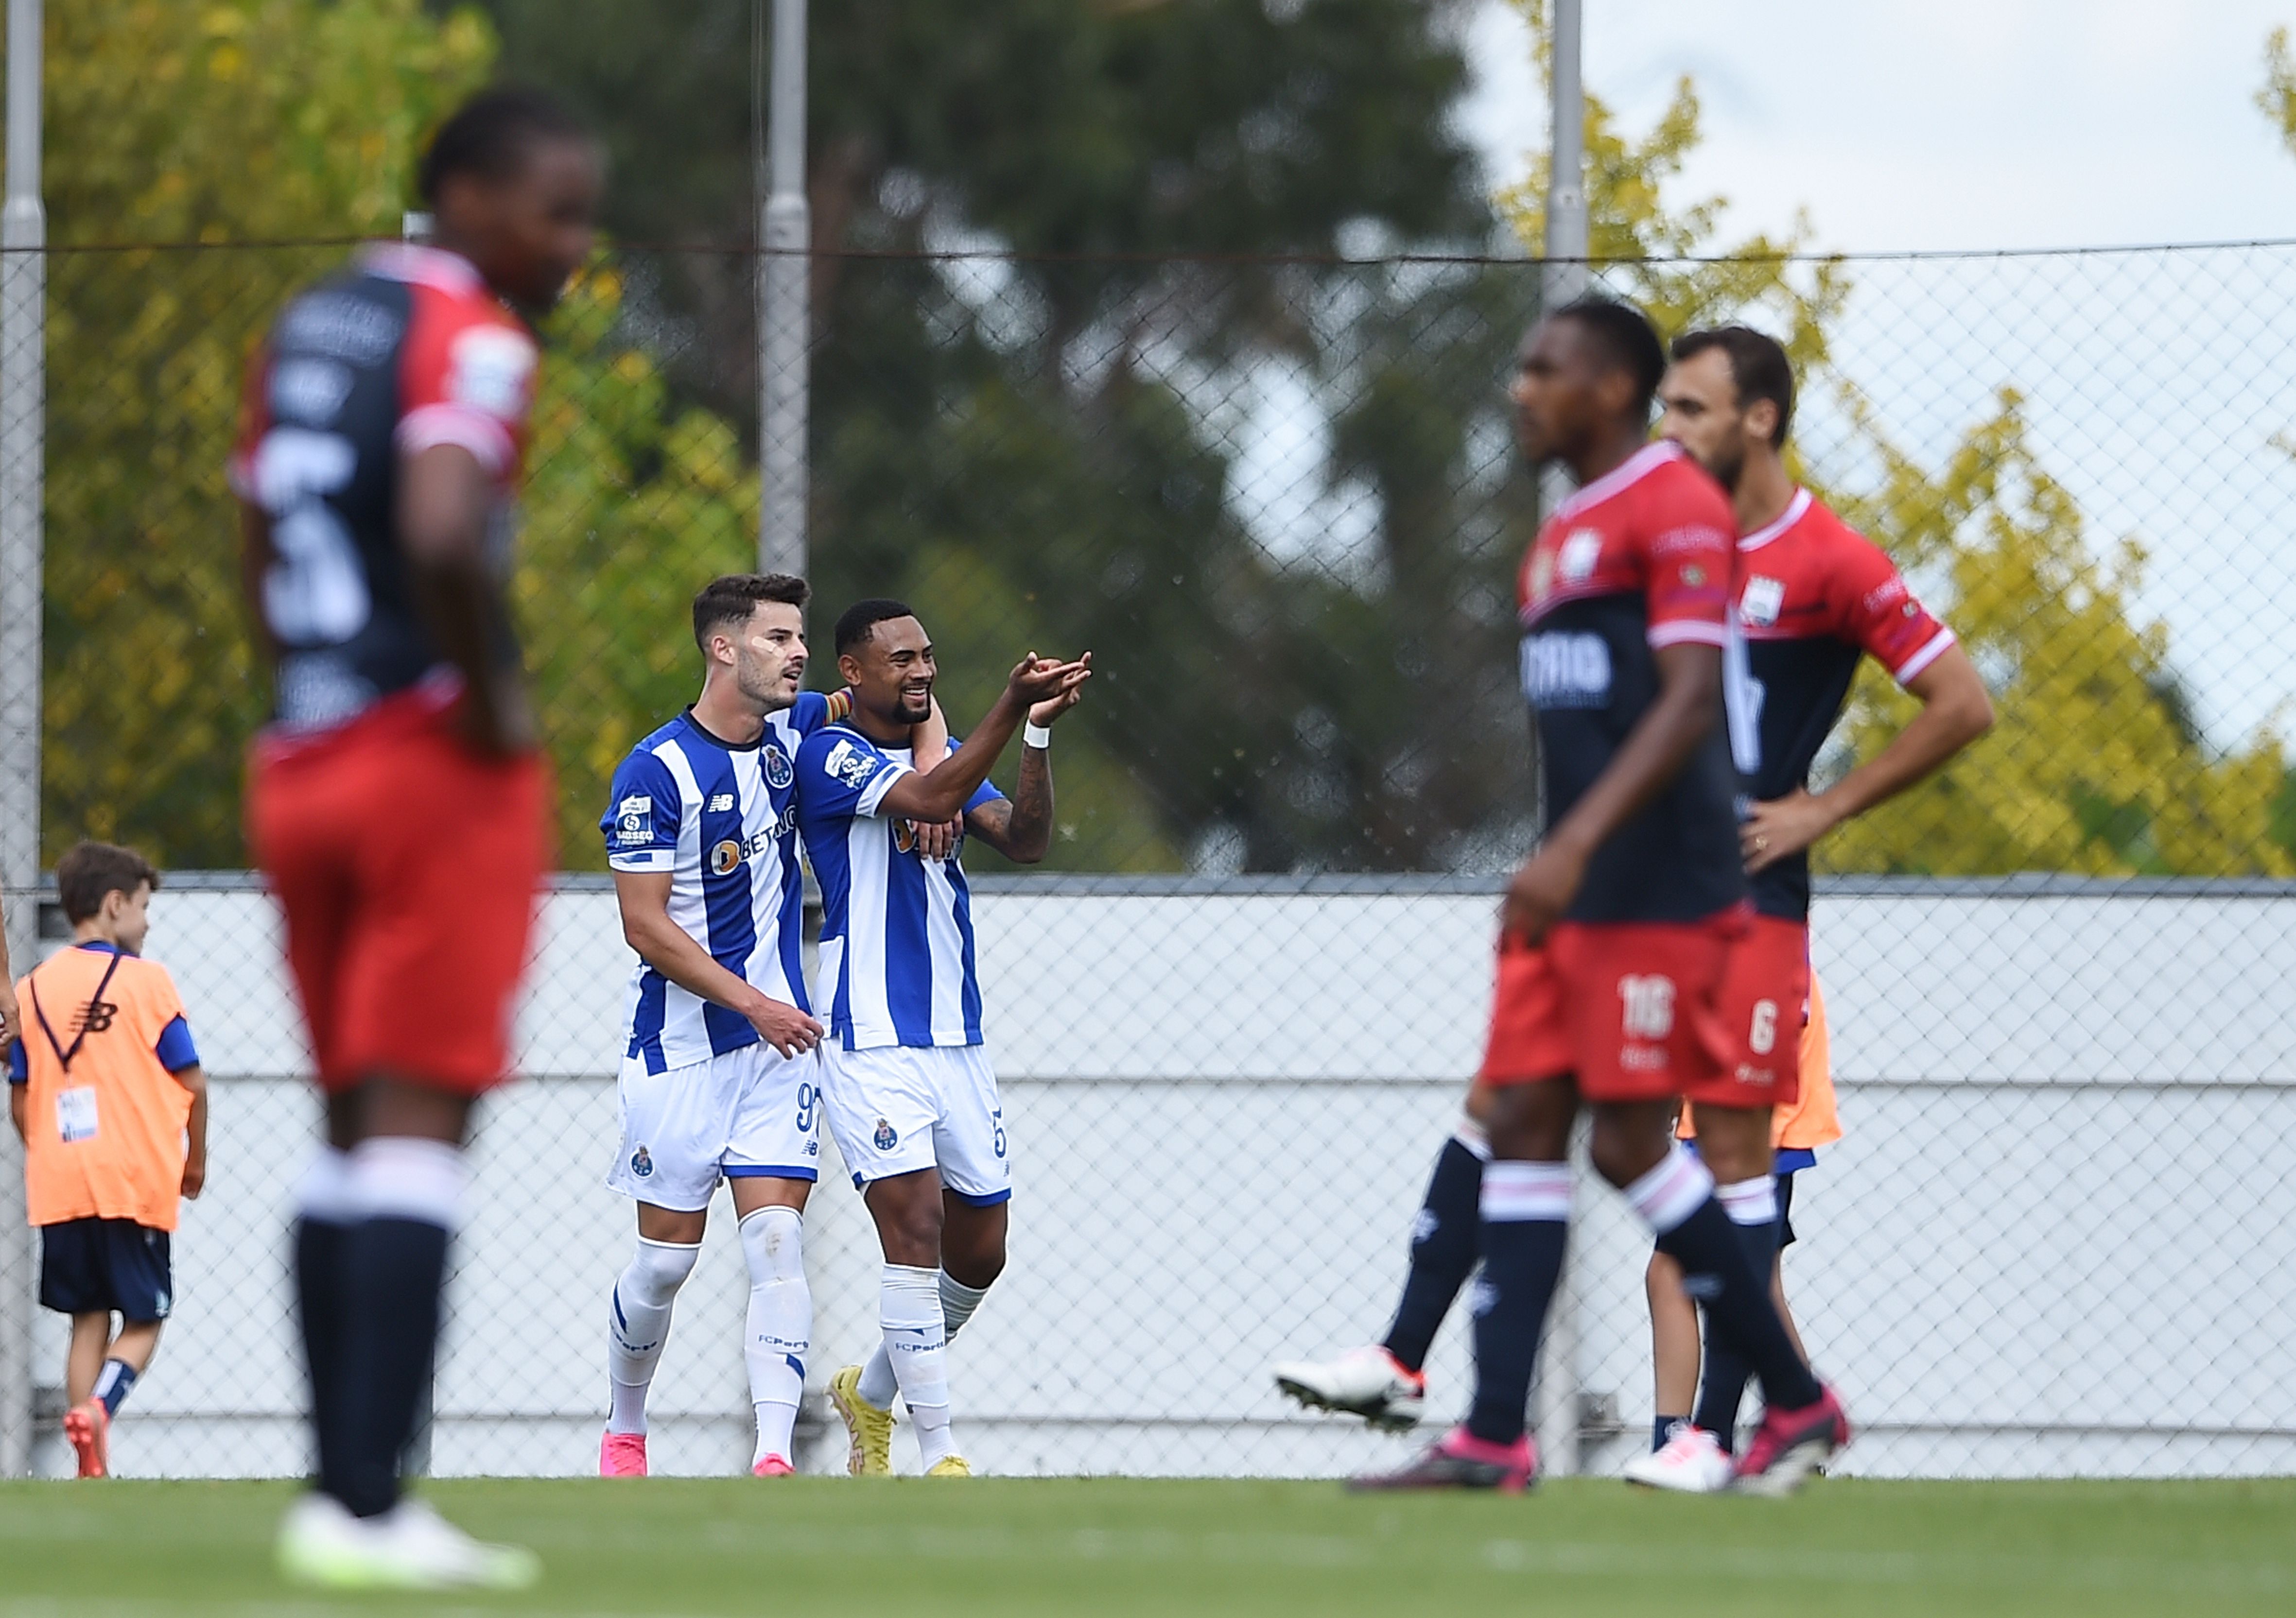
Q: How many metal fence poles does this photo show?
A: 3